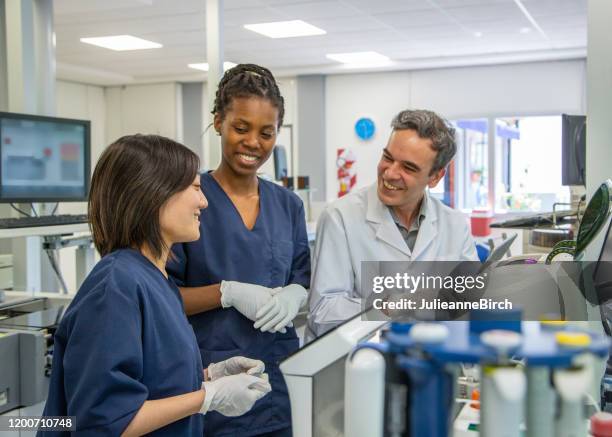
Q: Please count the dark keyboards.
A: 1